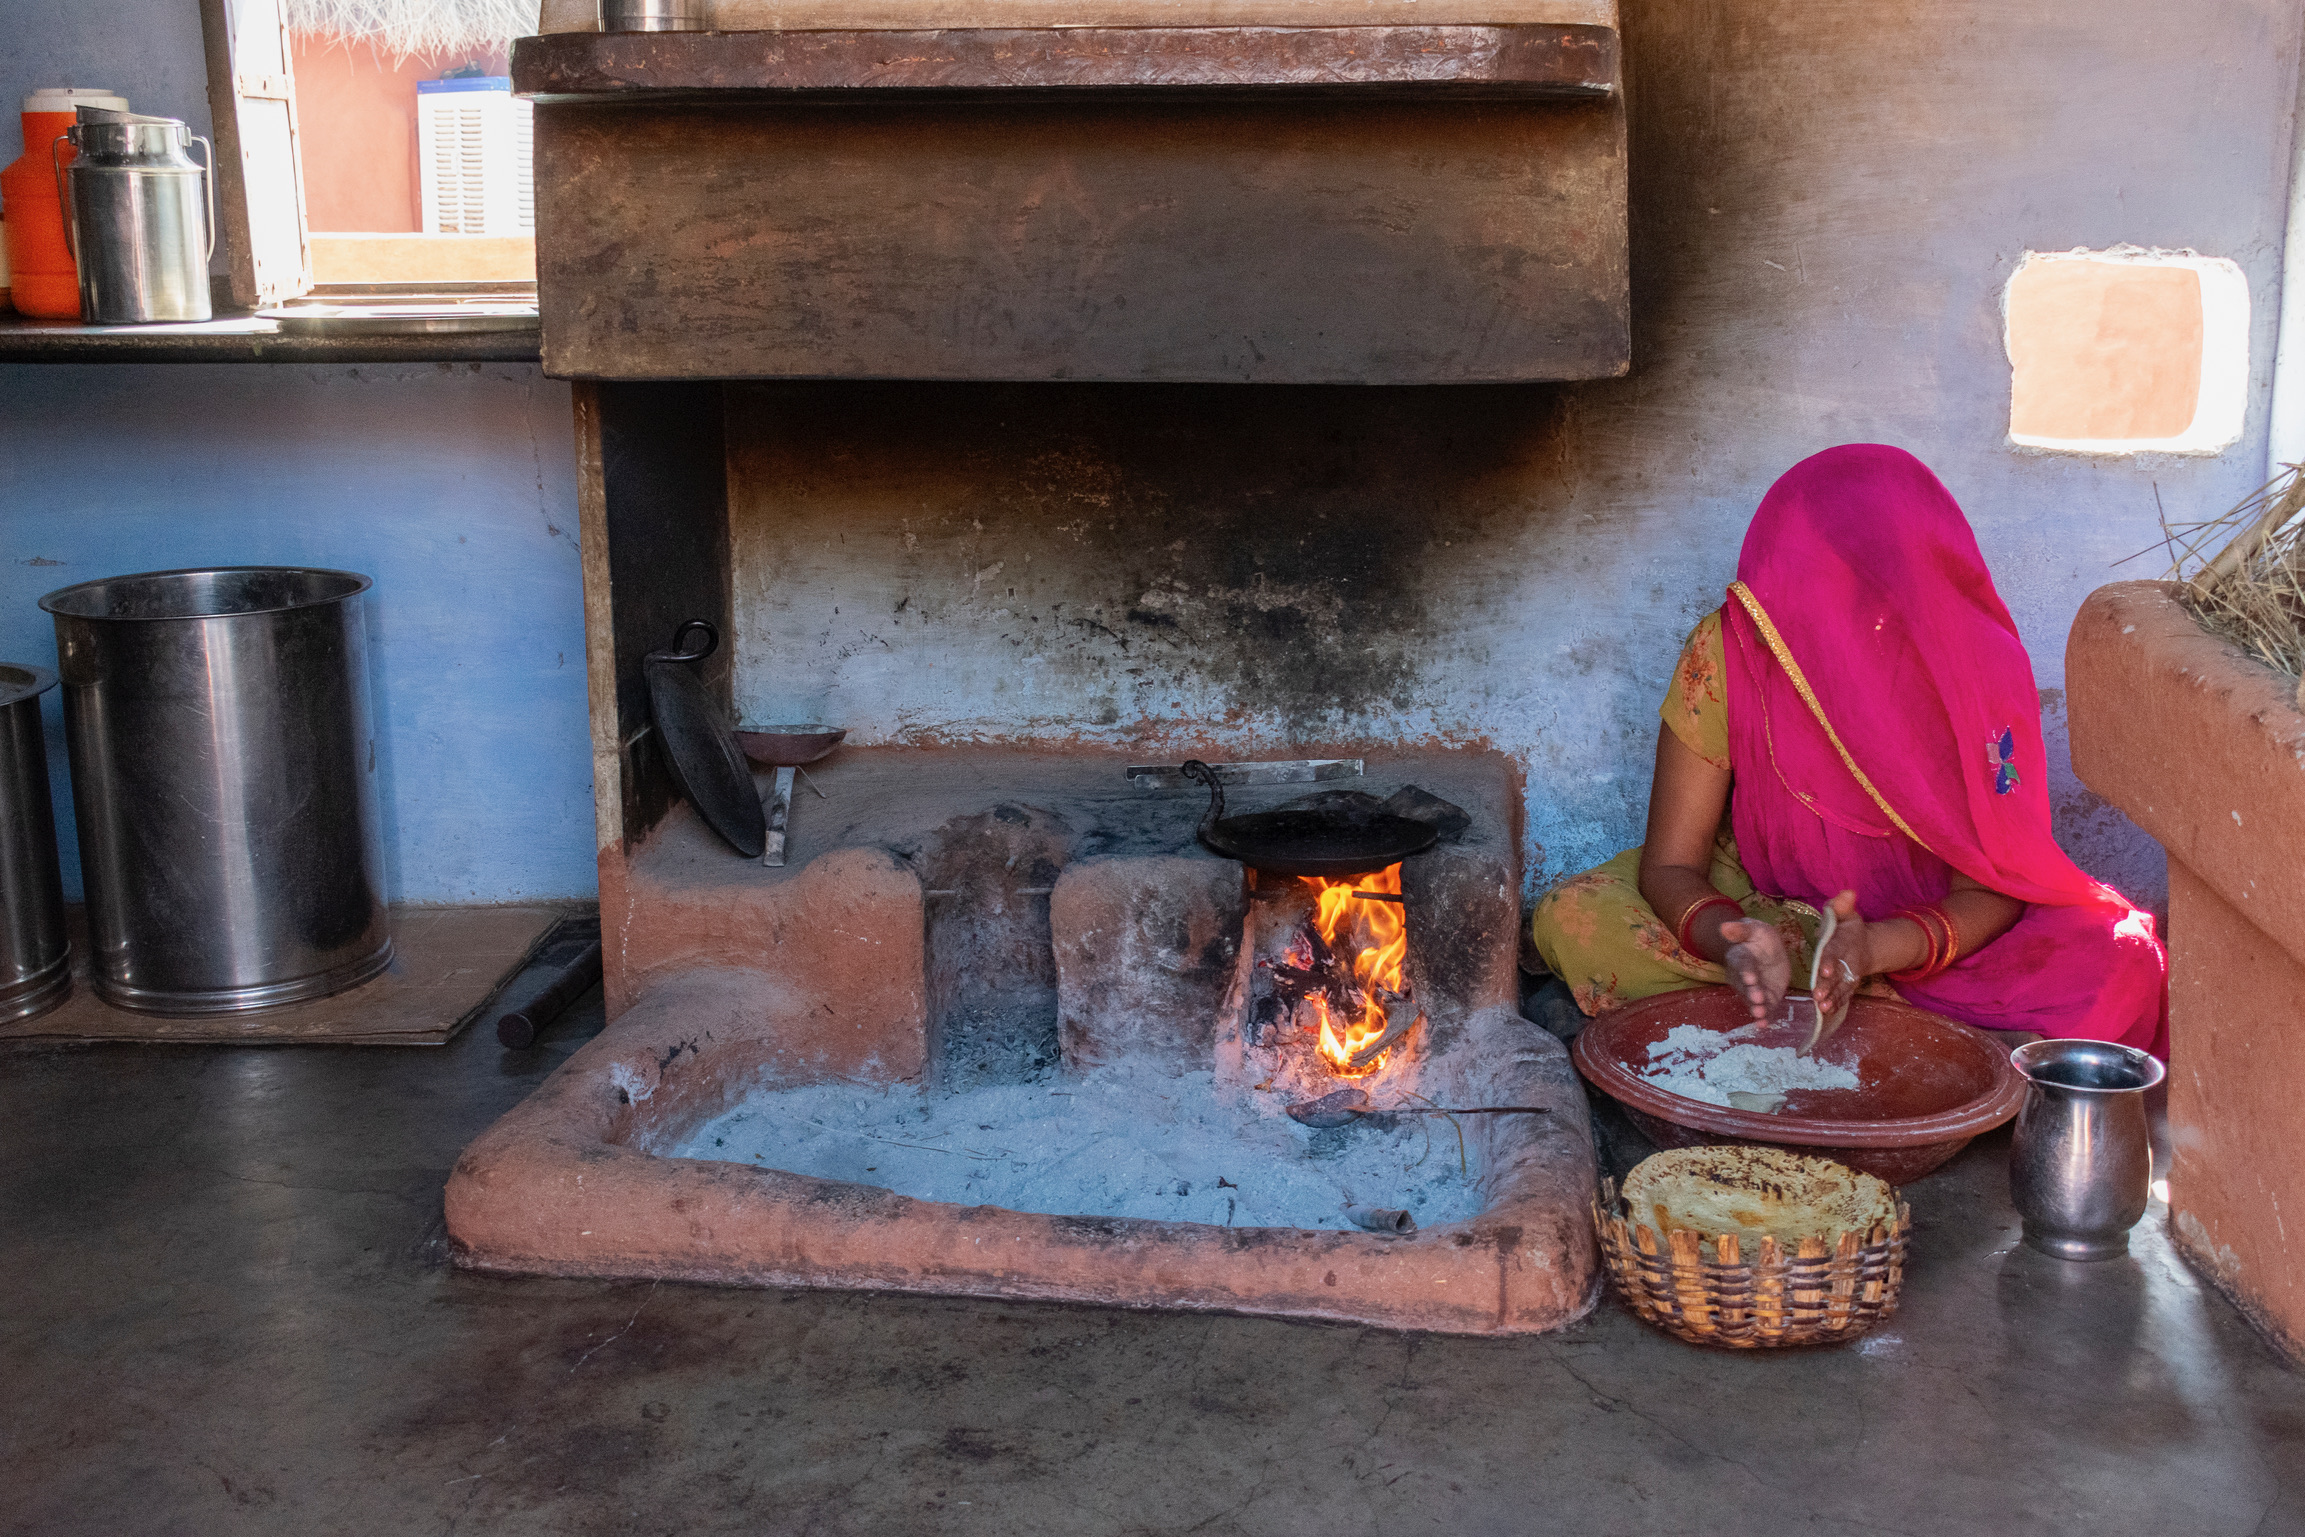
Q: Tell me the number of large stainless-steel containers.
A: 2